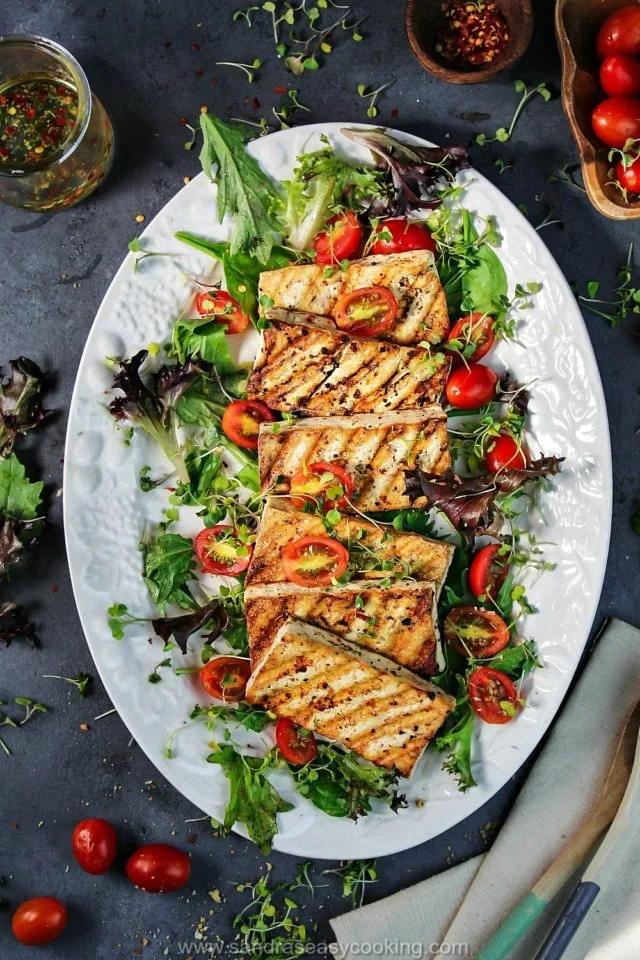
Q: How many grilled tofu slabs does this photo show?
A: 6